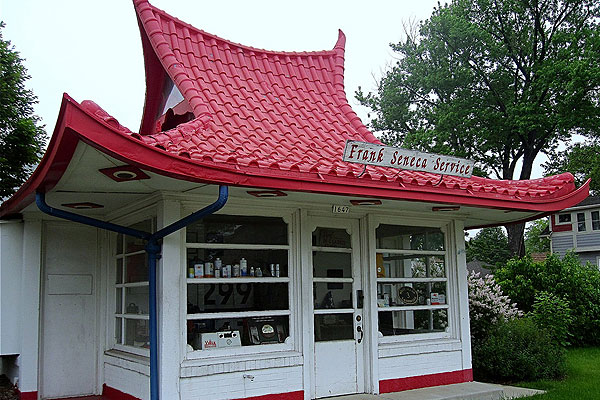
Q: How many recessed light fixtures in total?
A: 5